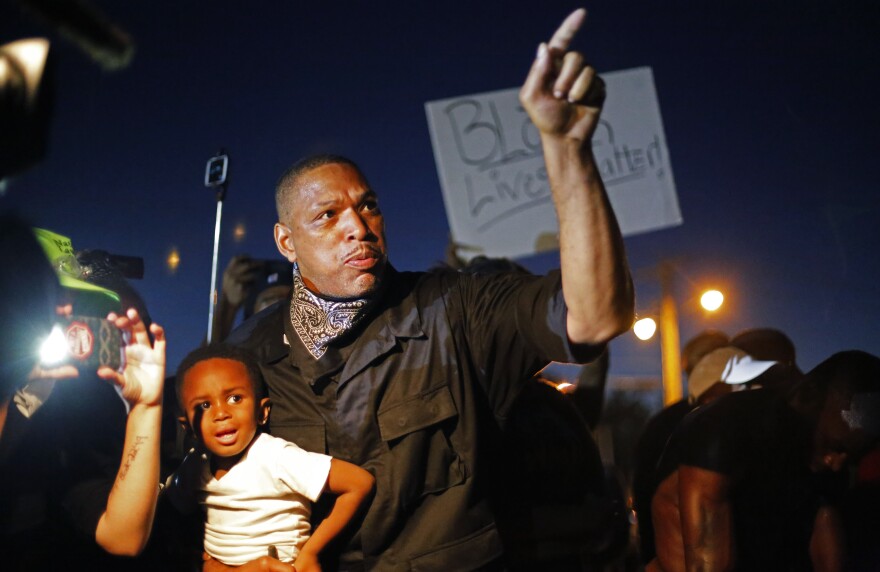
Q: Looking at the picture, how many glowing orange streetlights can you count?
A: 2